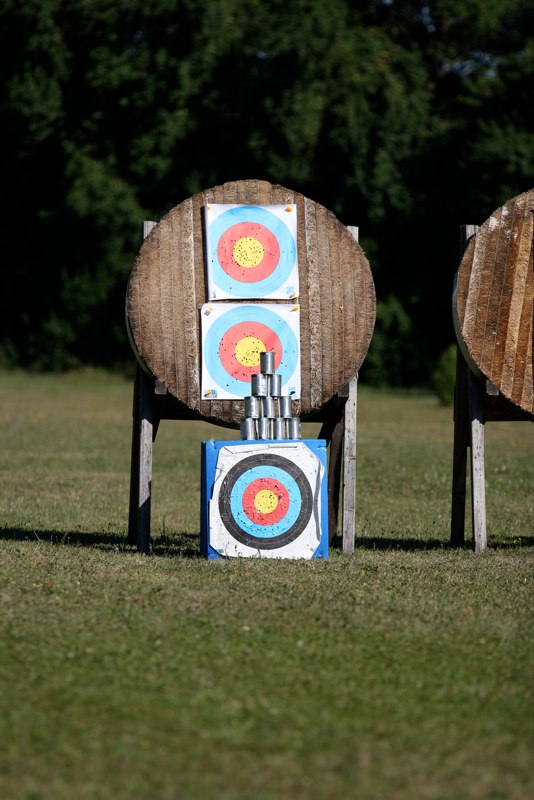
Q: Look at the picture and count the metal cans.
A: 10